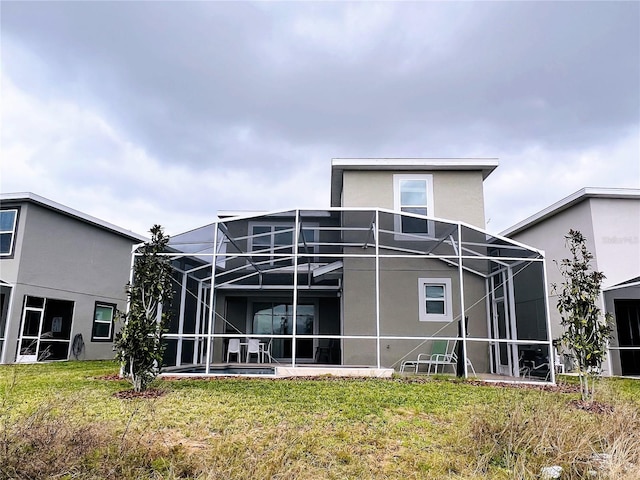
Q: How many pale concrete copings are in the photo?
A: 1